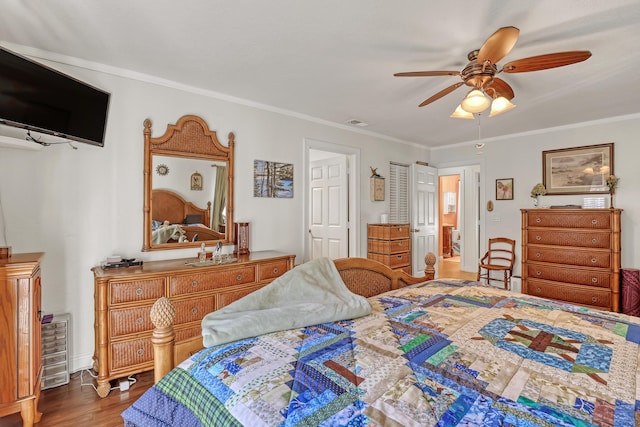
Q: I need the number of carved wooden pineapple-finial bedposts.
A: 2